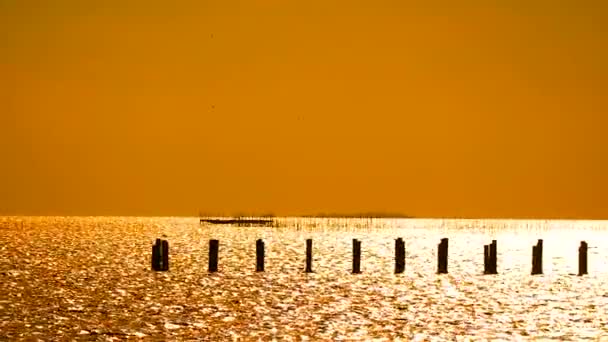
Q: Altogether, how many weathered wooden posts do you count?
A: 10